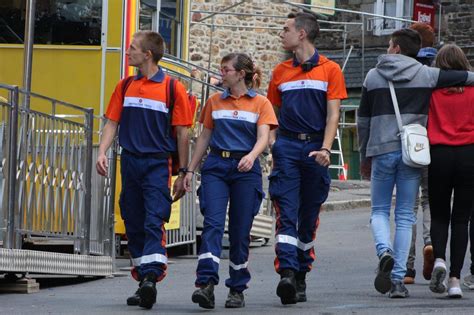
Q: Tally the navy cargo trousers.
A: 3